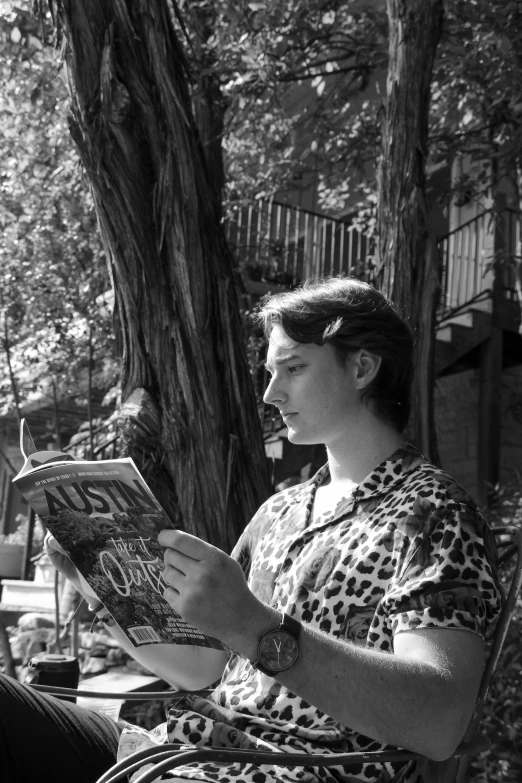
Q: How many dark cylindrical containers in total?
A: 1